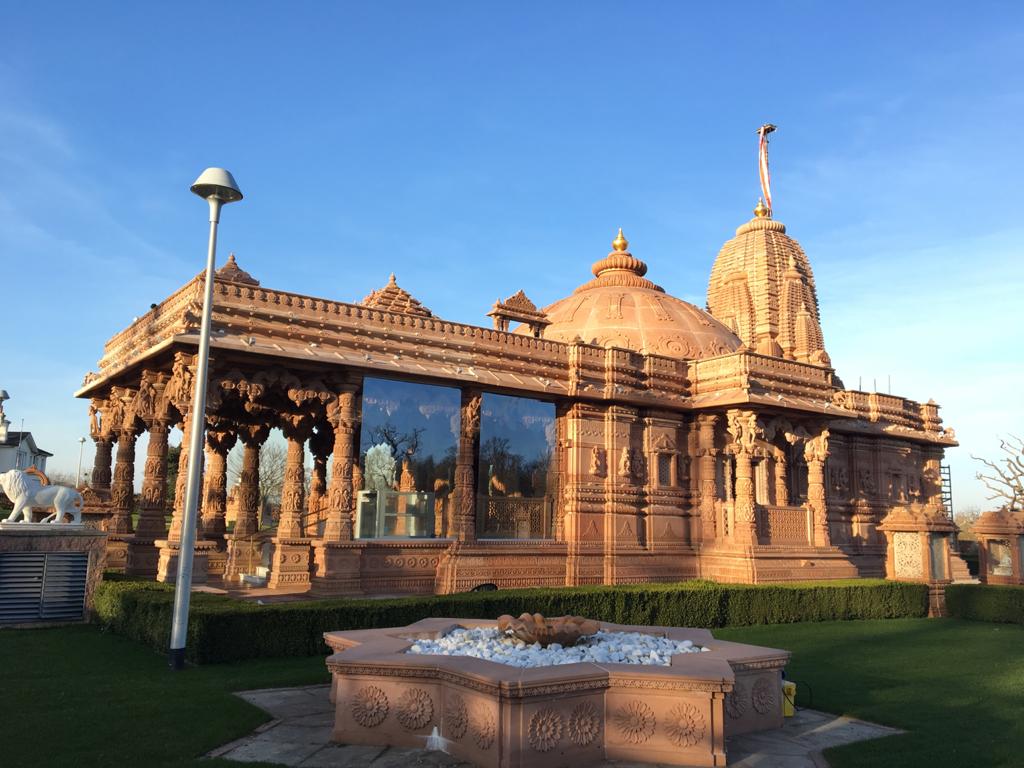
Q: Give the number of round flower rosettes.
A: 10